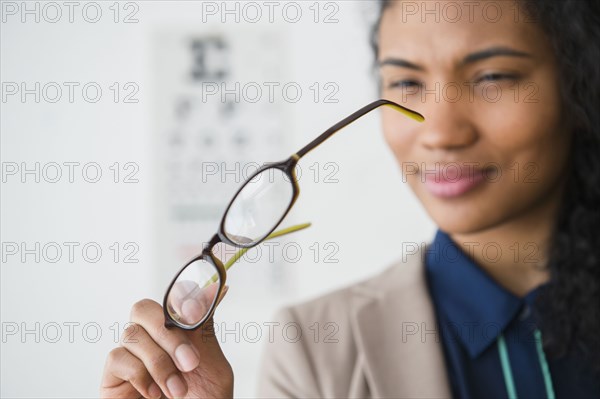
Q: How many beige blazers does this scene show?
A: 1